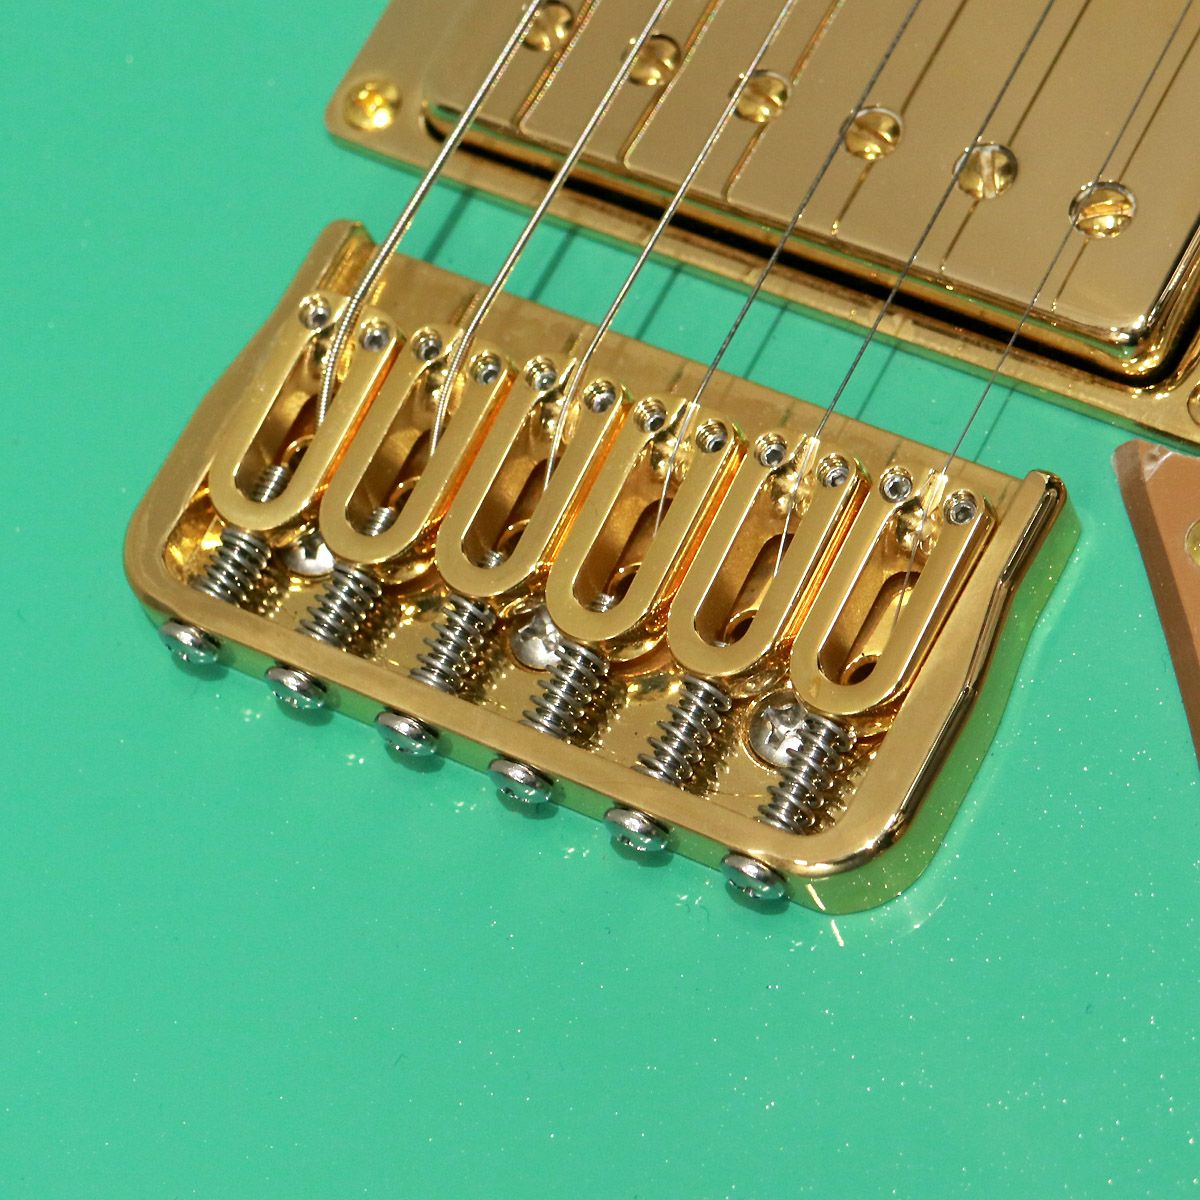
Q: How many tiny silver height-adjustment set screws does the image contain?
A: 12